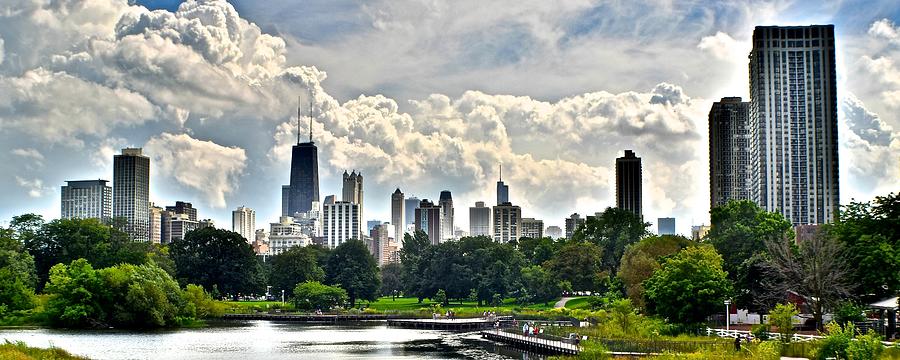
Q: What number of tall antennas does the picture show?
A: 2